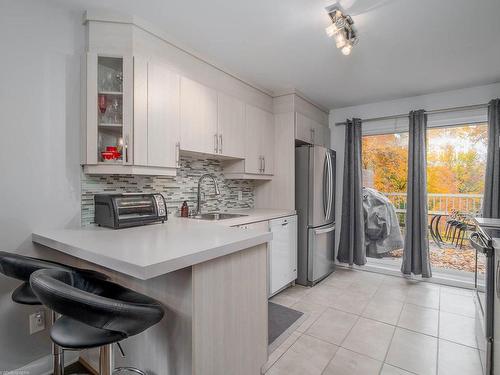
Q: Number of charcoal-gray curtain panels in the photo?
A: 3